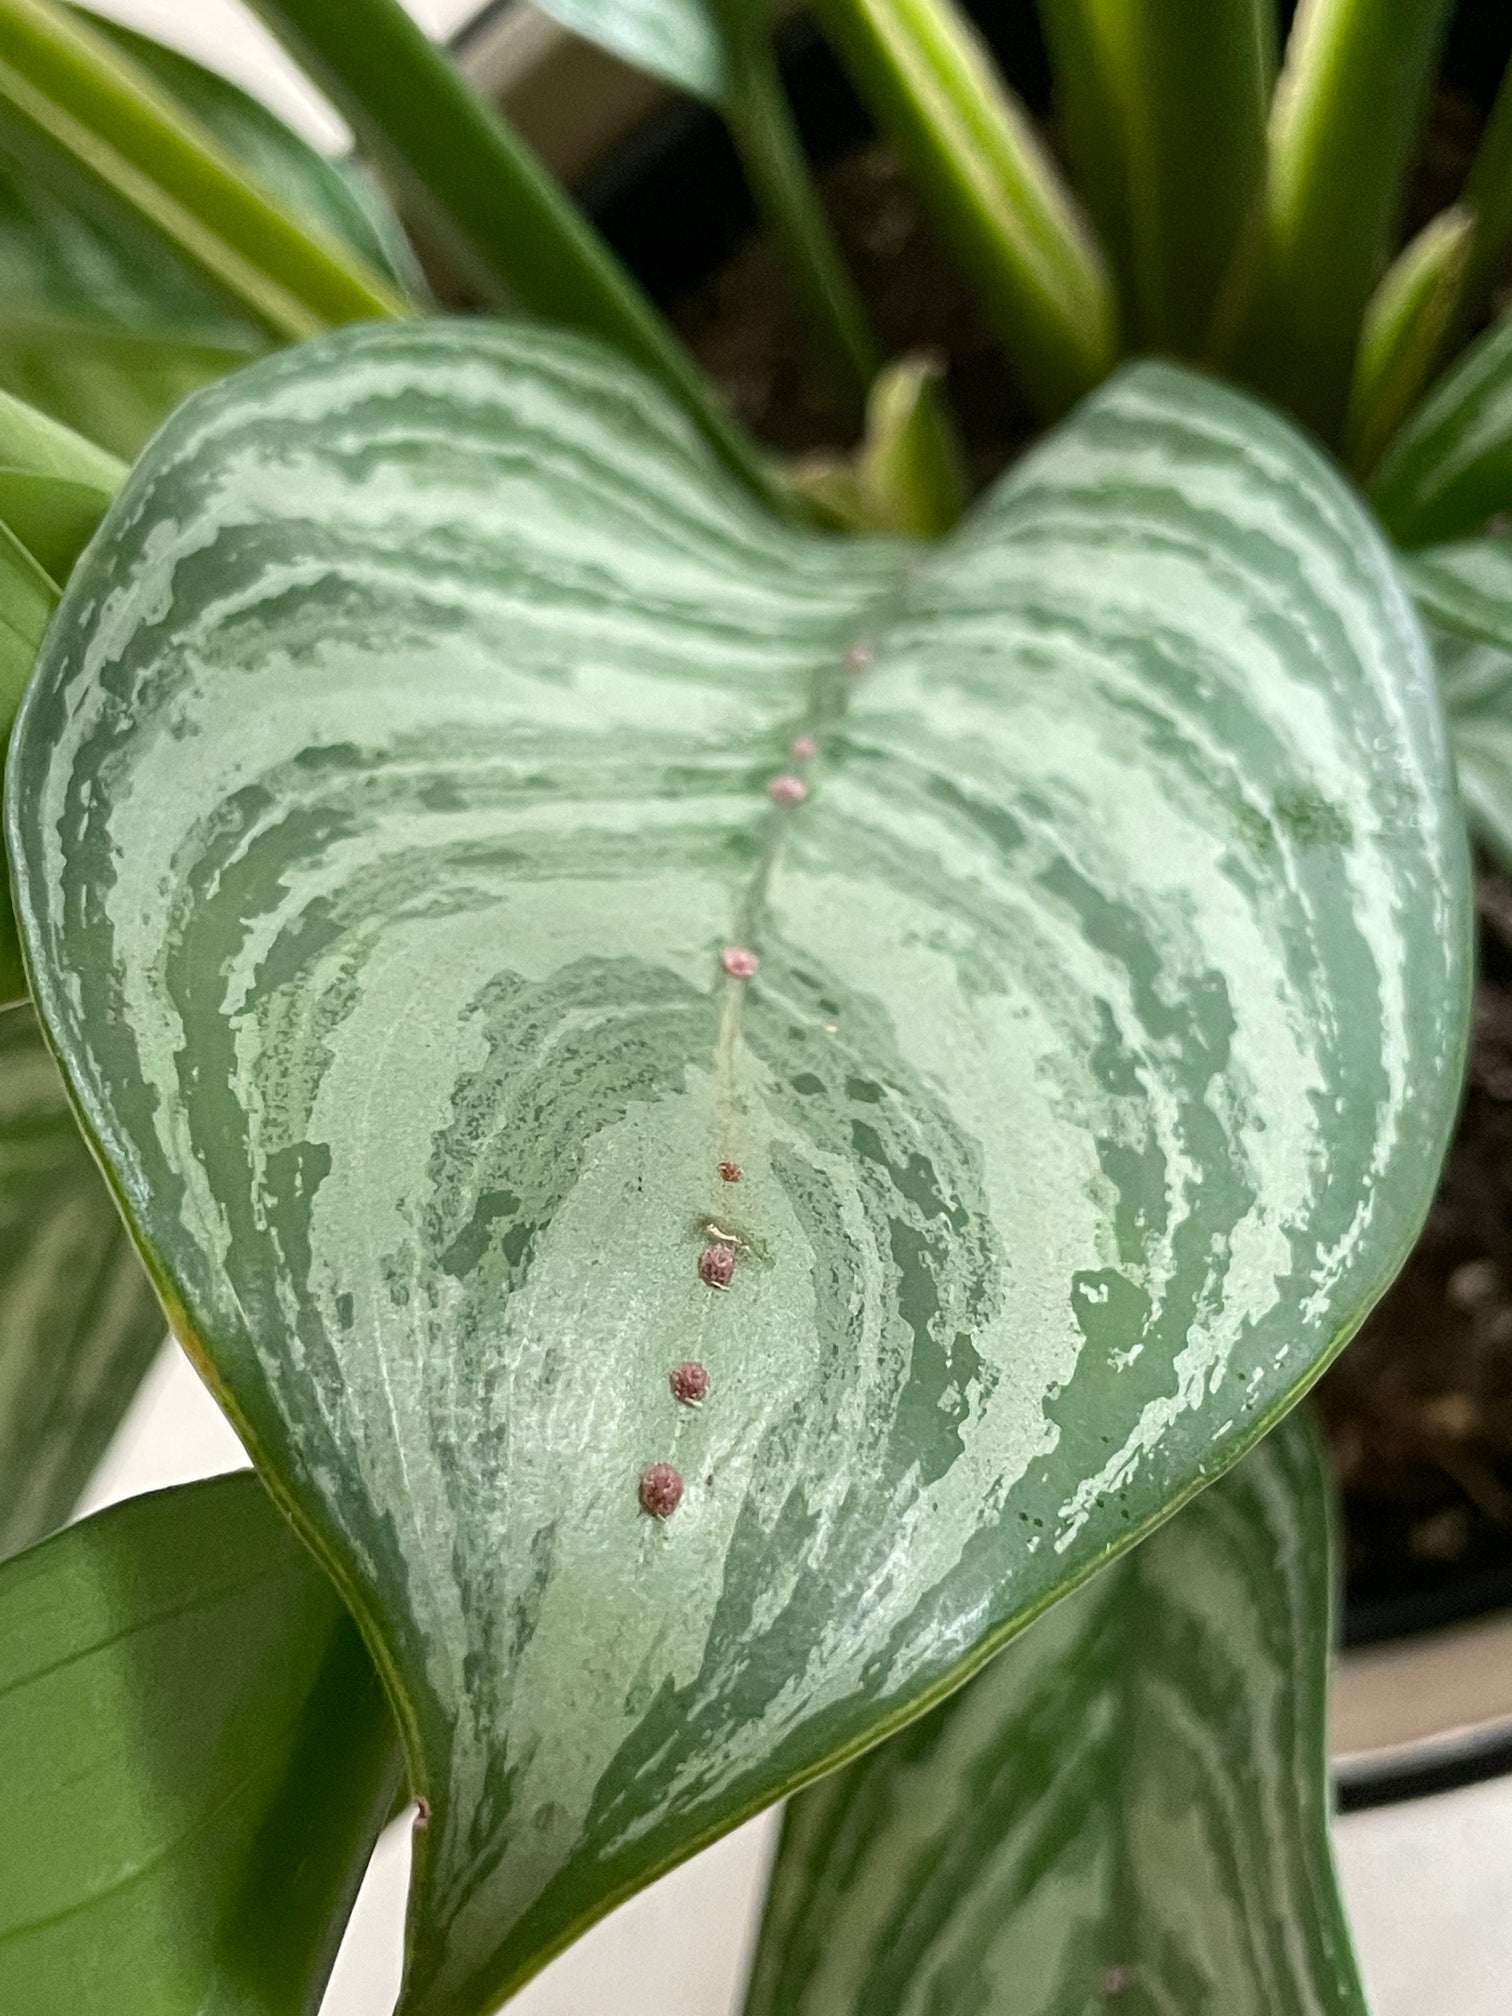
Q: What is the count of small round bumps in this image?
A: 8